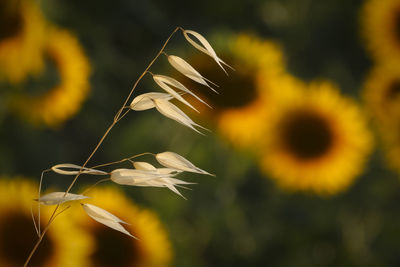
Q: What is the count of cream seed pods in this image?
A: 11